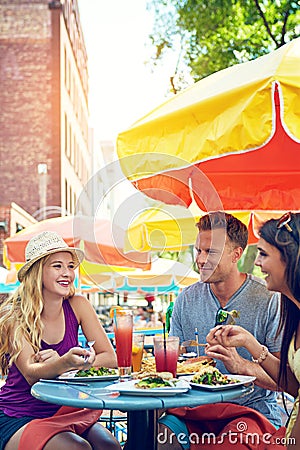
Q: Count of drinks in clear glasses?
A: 3